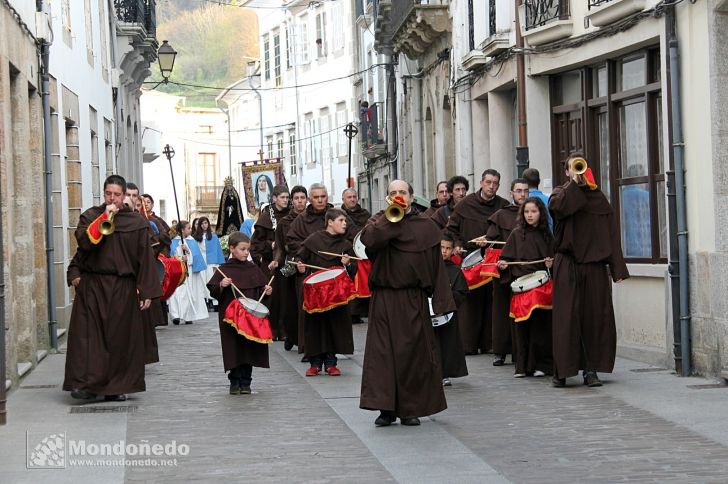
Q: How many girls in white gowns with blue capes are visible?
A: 2